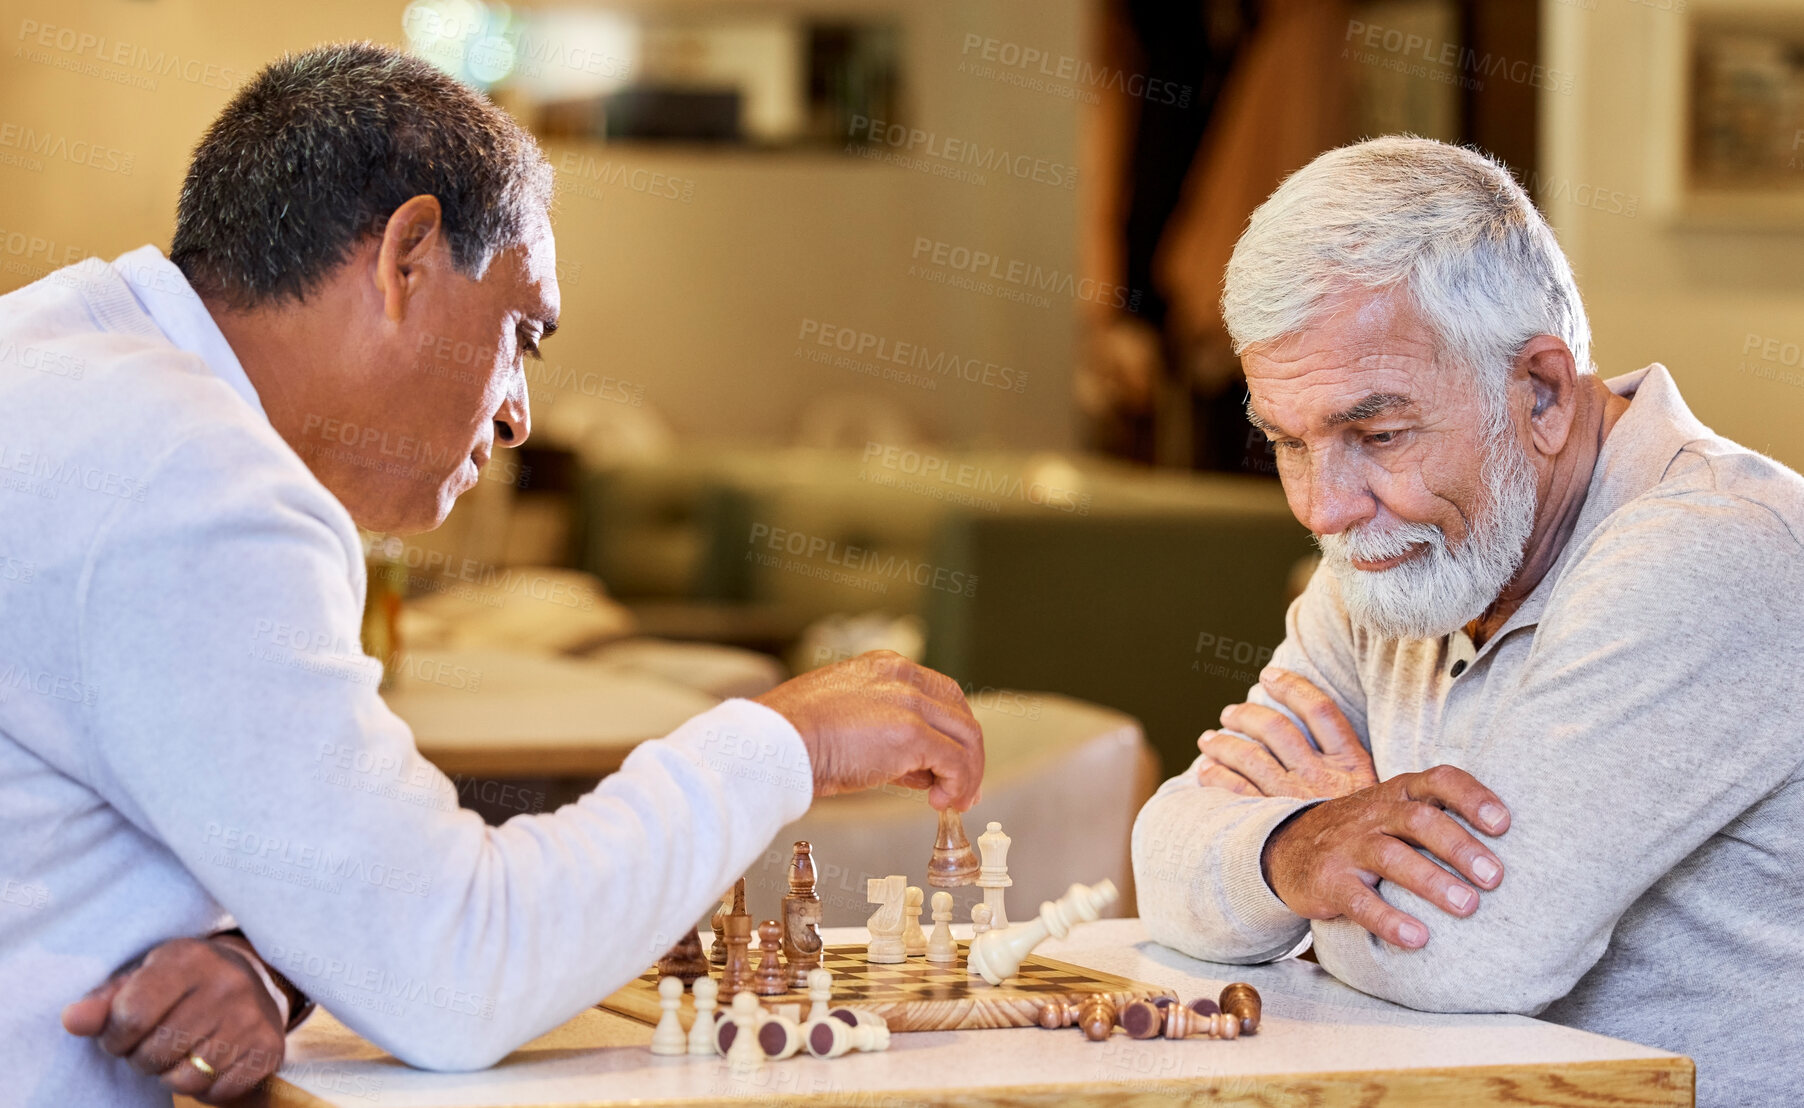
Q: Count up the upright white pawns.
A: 7